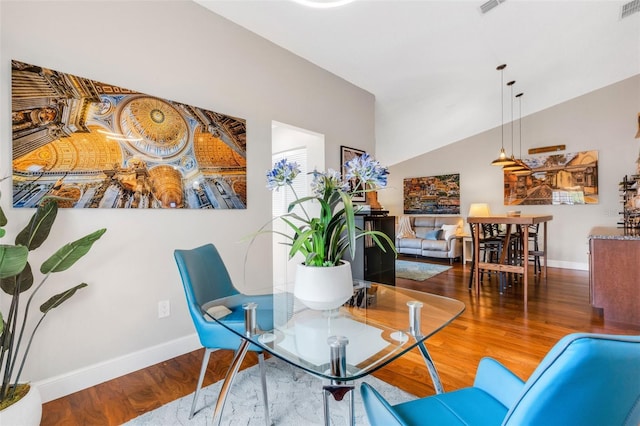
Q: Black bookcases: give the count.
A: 1